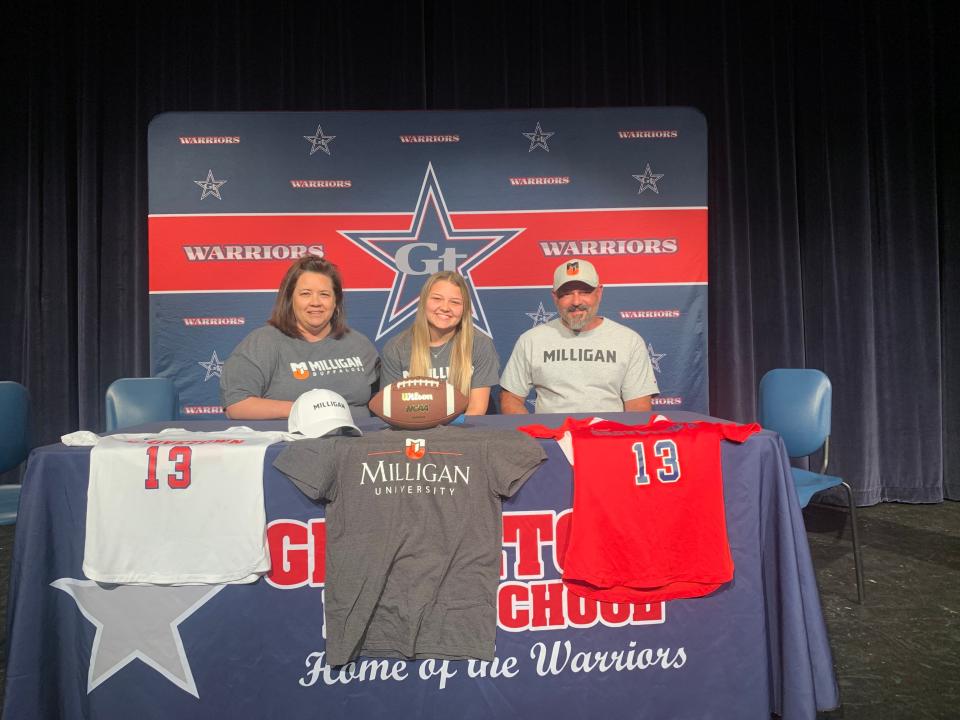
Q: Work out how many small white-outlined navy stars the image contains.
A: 7